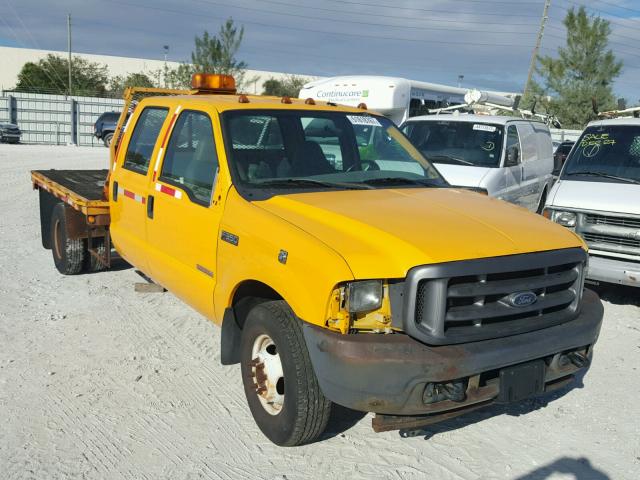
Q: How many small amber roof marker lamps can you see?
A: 4